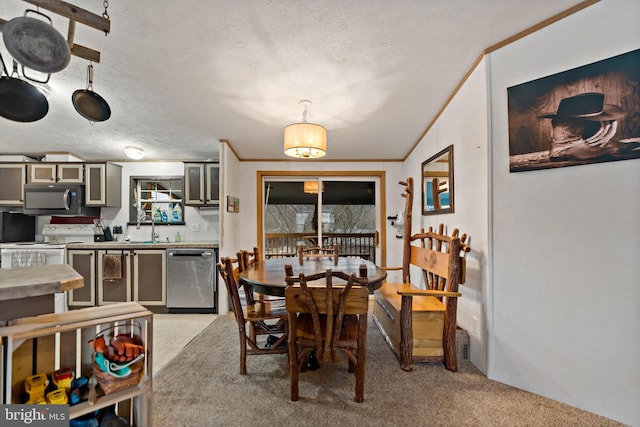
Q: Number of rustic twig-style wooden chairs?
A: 4